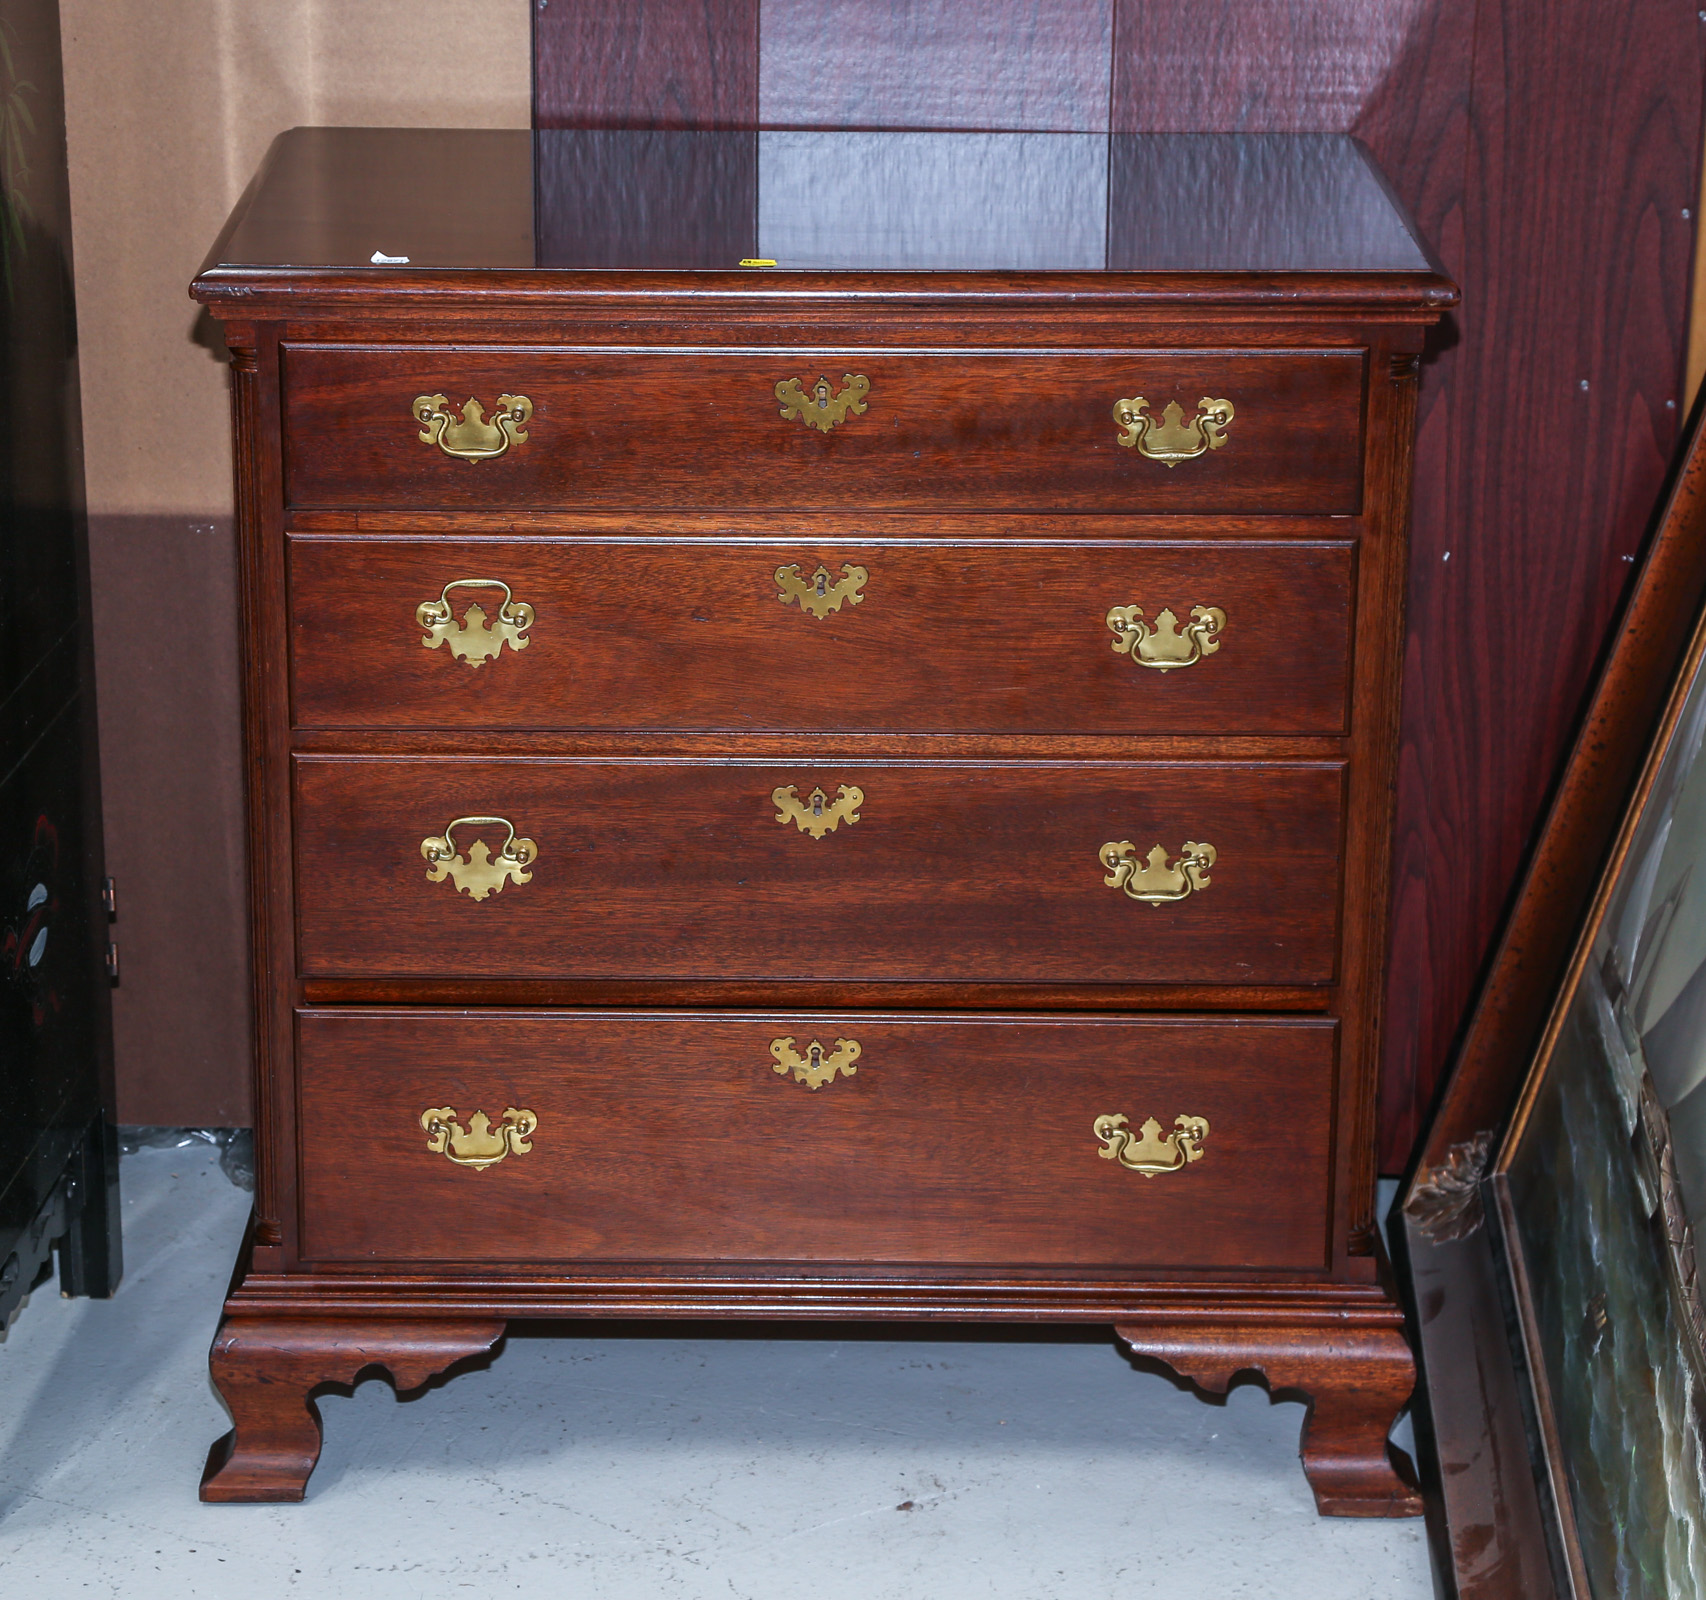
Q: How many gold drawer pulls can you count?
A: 8